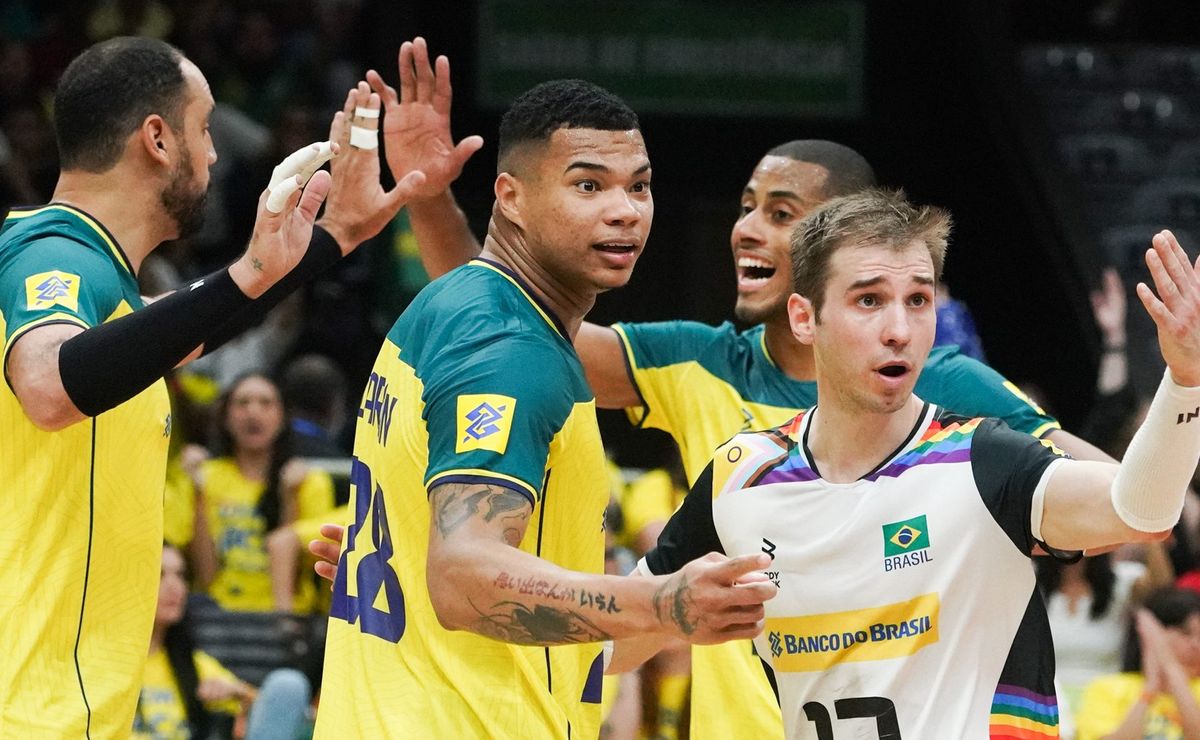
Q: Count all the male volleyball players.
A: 4